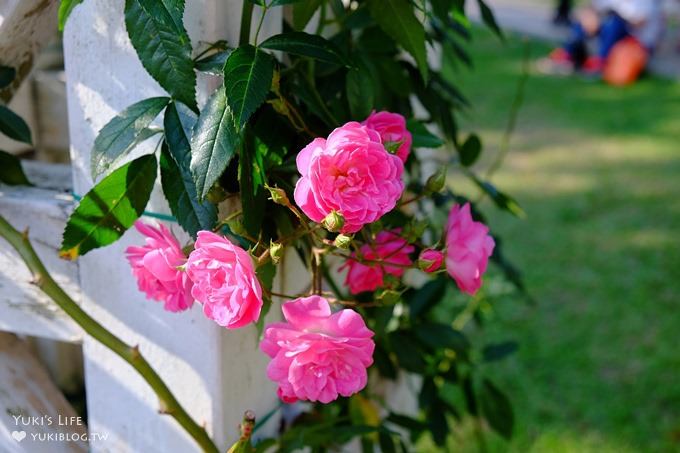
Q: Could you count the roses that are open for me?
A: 7